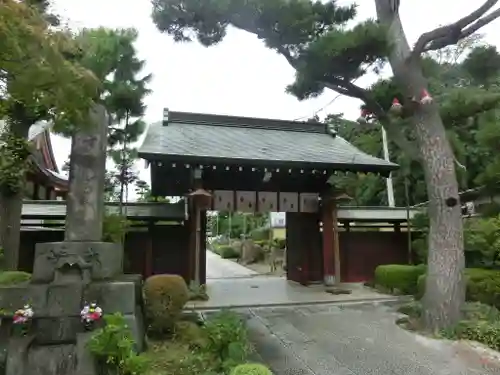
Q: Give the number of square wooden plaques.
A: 5